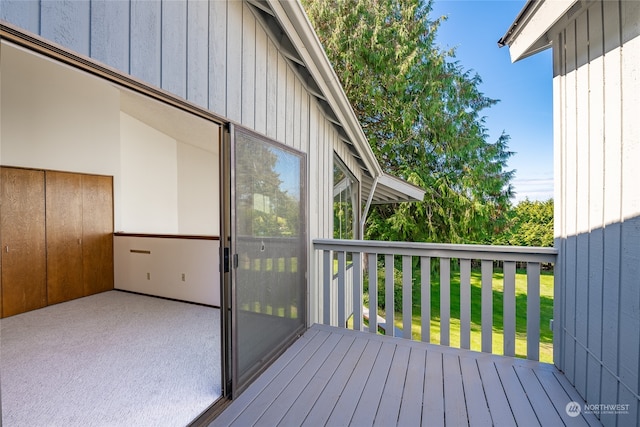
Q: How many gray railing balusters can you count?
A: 12